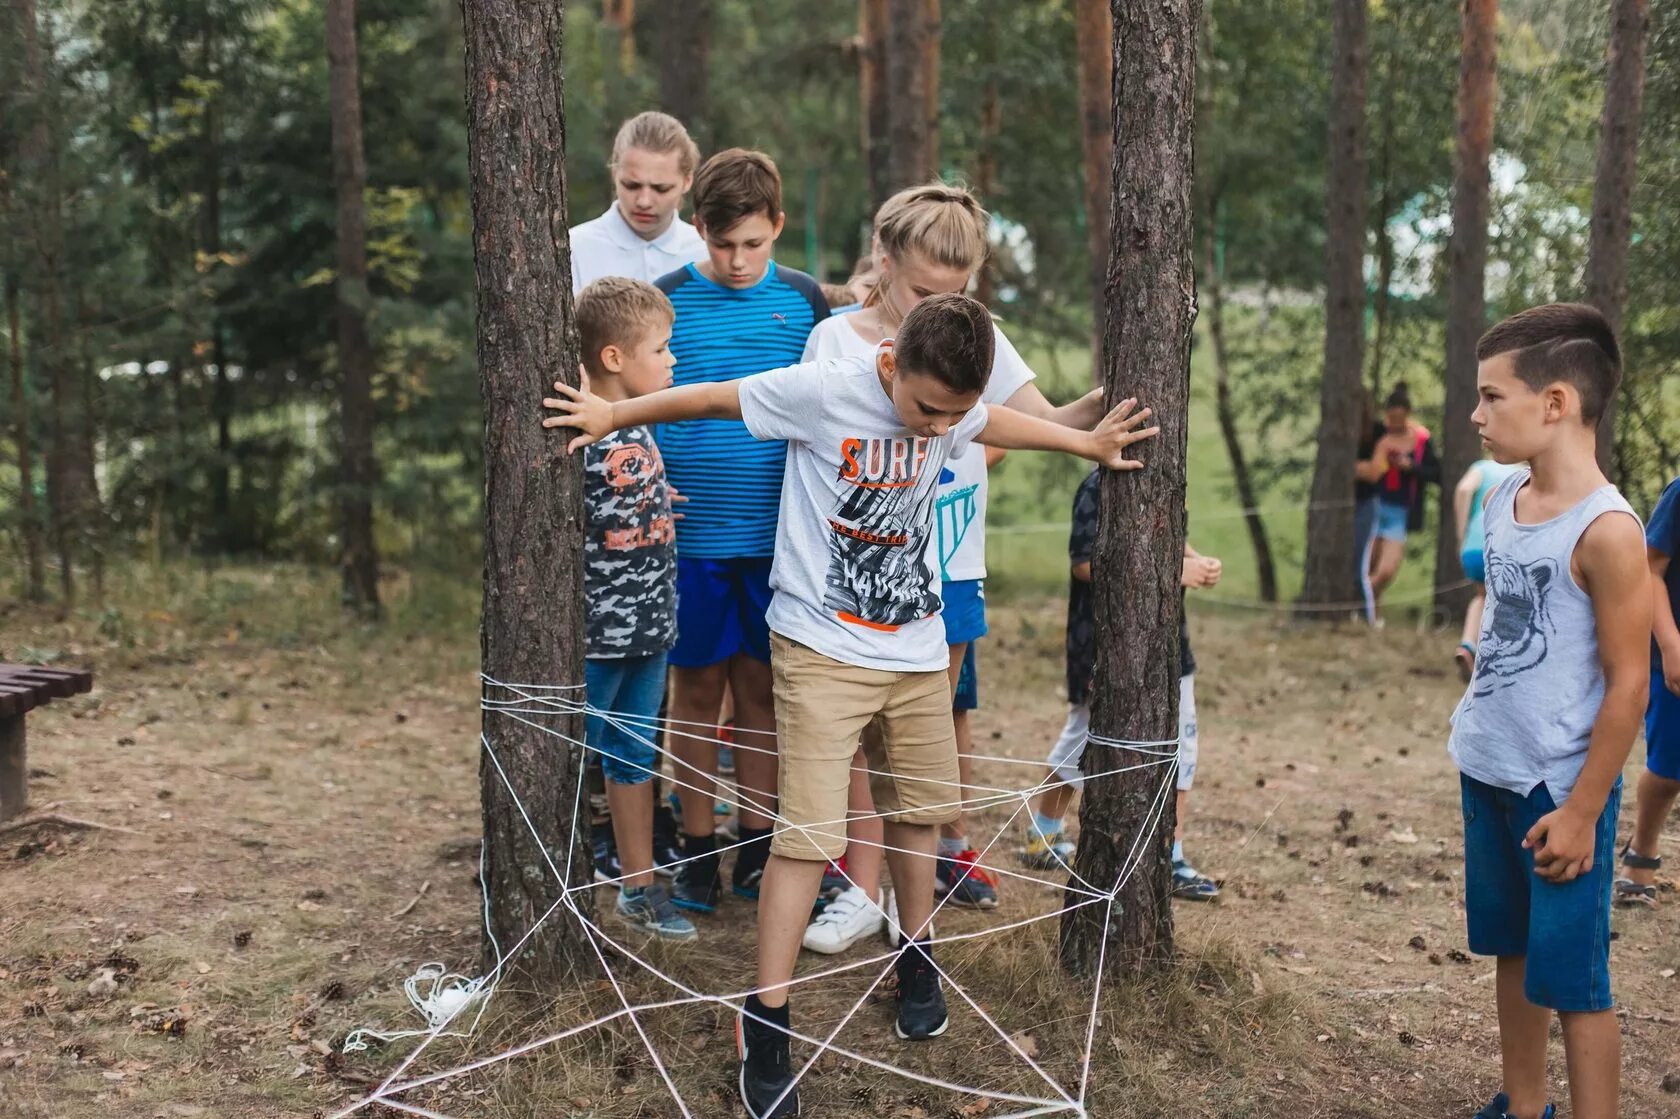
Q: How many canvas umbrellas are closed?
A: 0